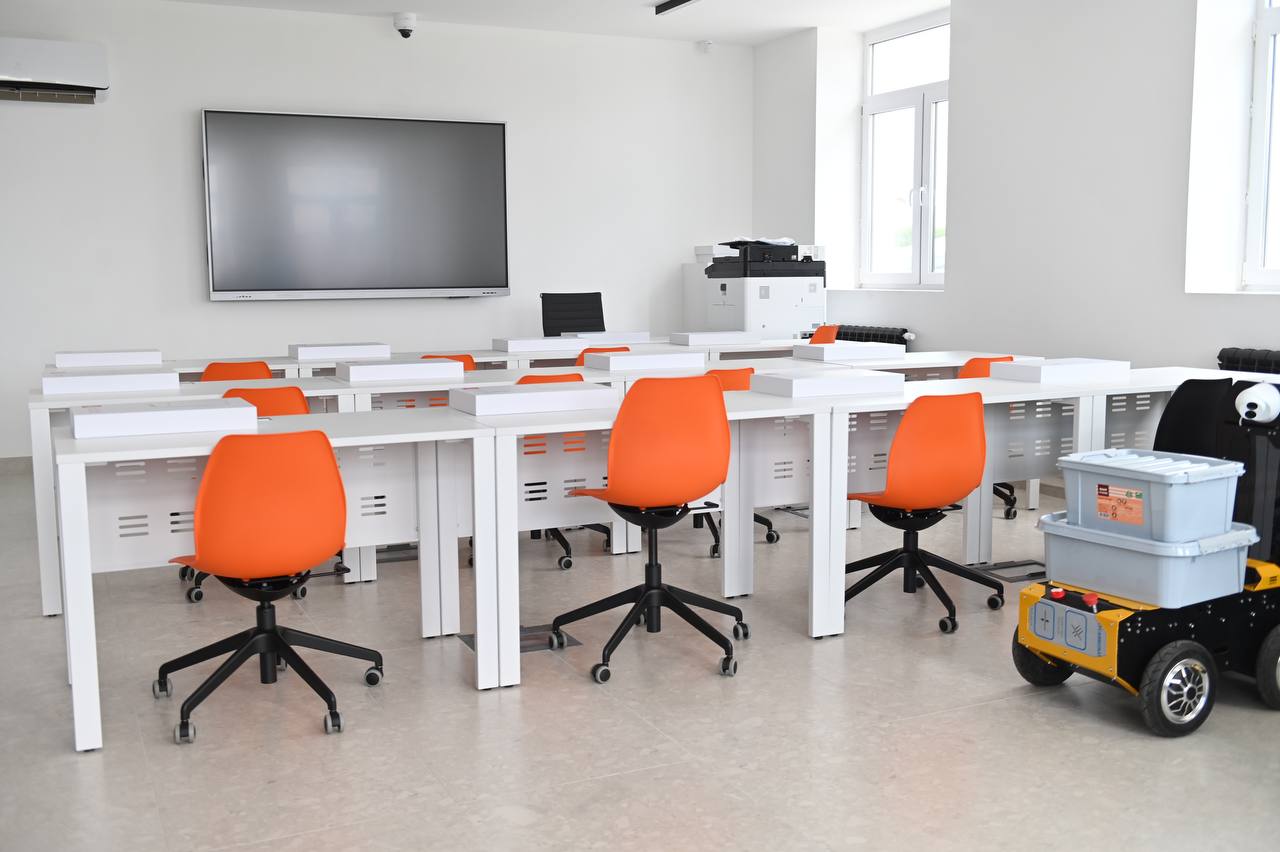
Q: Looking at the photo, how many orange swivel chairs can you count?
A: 11